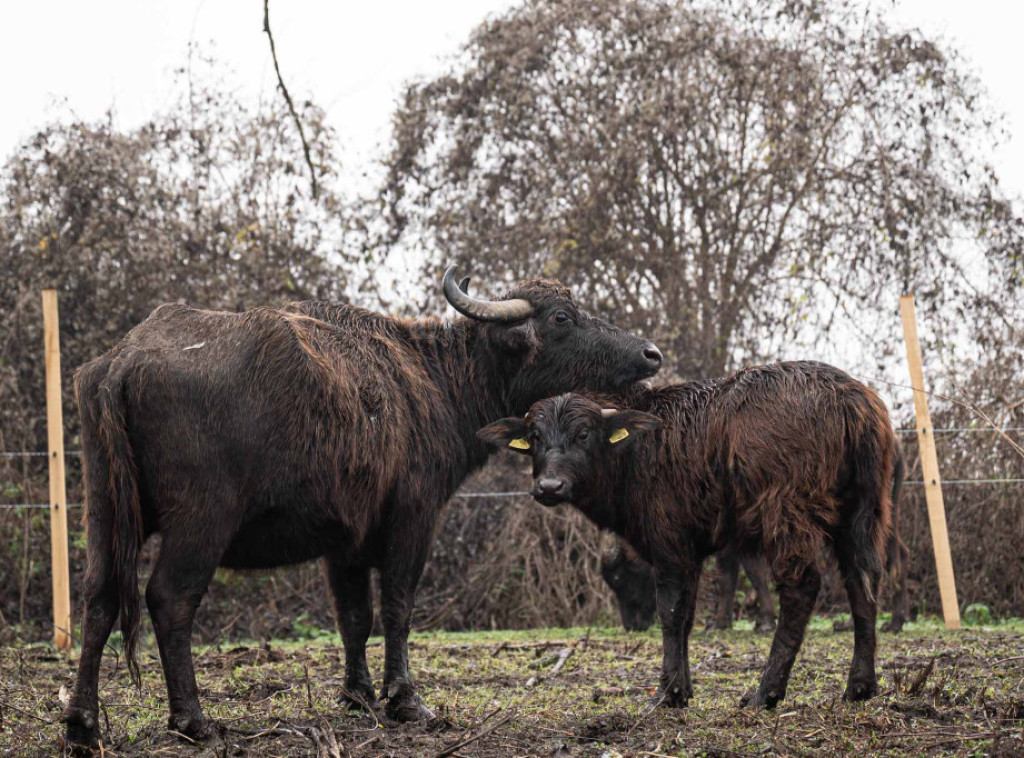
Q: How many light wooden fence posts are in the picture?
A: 2